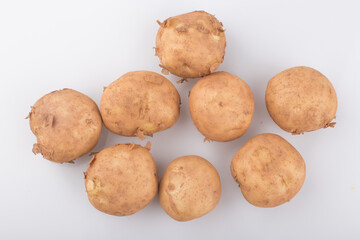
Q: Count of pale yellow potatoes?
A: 8